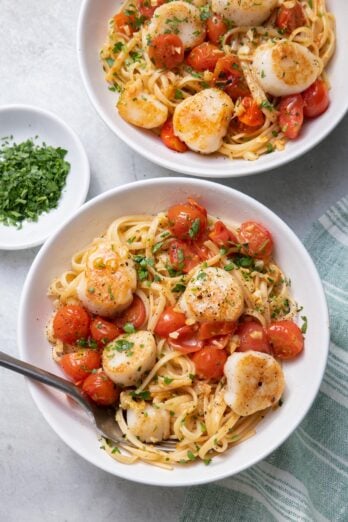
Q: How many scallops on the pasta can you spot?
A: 10